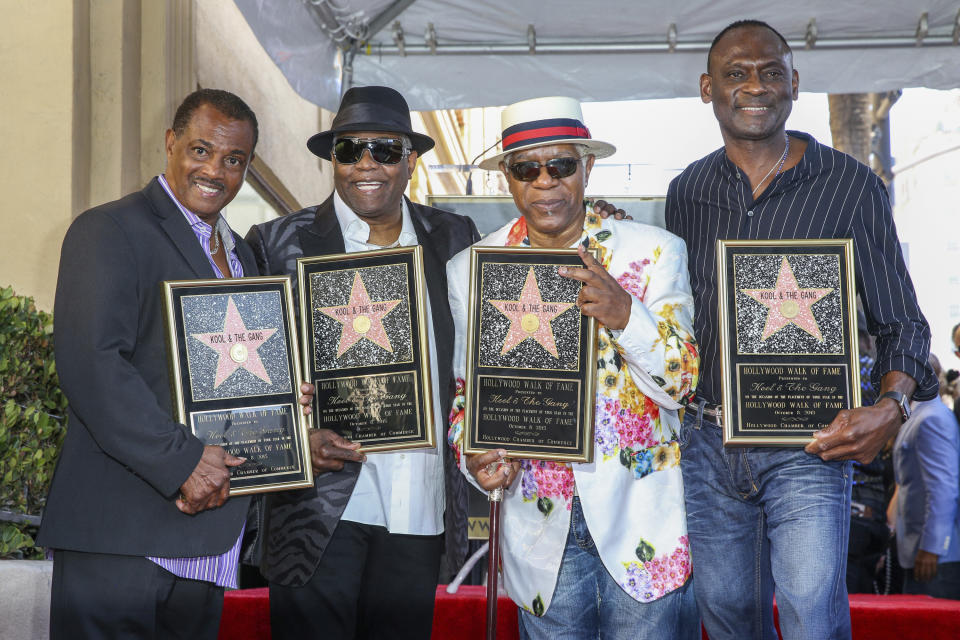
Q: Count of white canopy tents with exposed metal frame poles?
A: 1